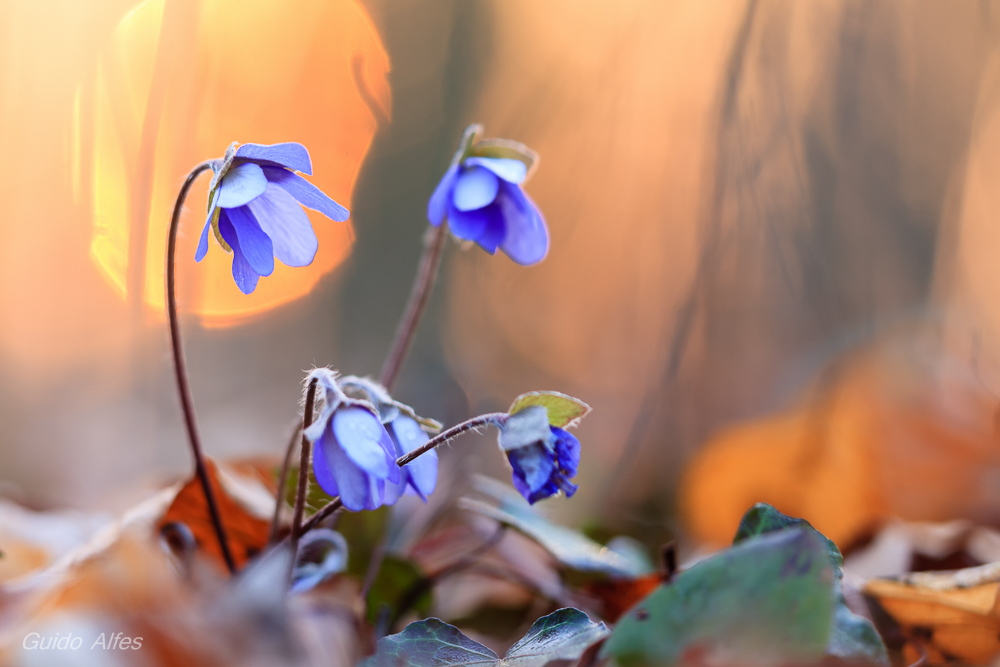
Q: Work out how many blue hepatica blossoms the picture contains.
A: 5